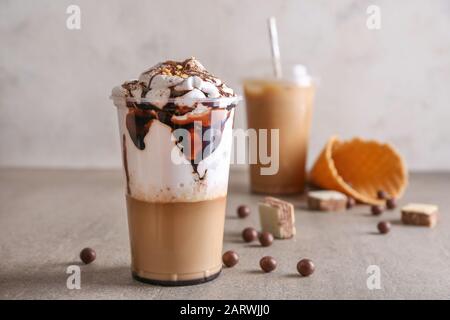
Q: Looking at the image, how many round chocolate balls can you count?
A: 12